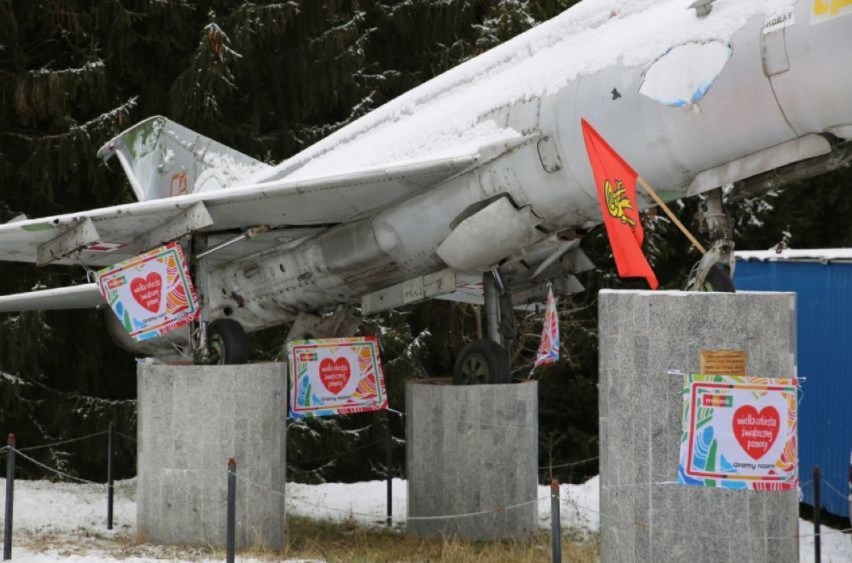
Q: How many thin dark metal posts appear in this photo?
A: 6